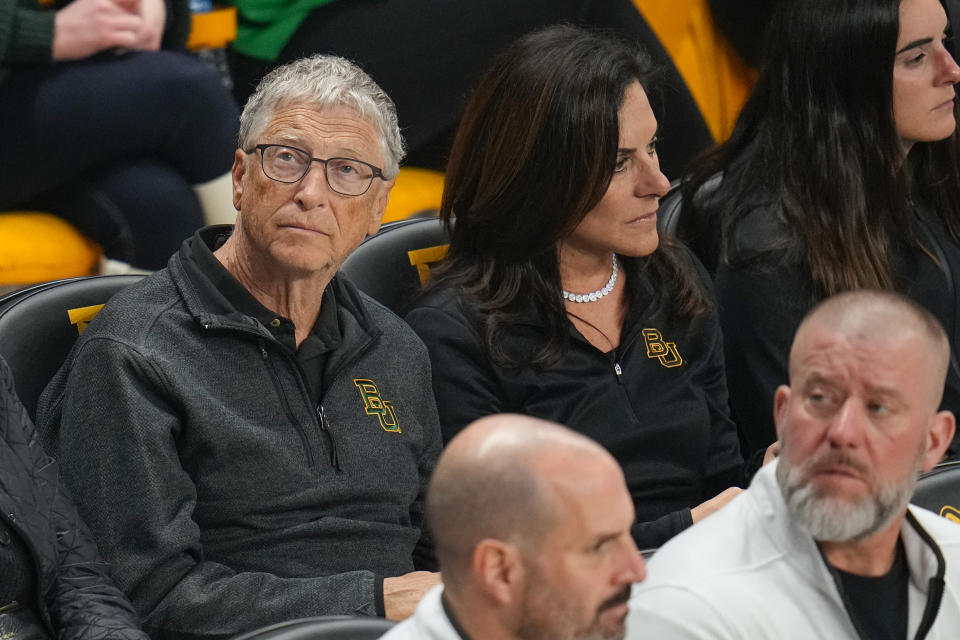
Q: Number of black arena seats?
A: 5